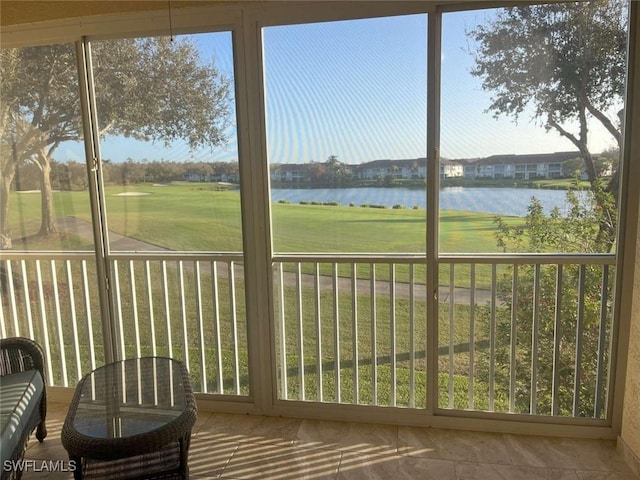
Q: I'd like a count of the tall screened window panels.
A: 4